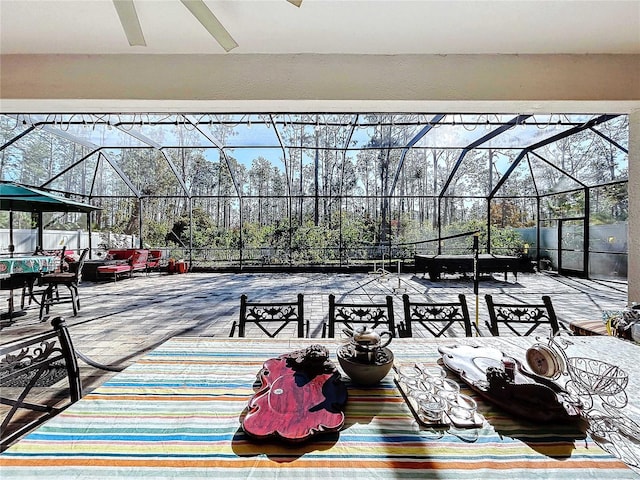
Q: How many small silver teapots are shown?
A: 1